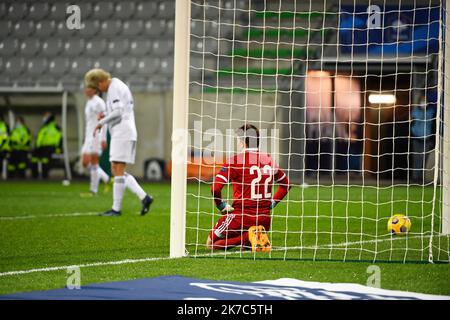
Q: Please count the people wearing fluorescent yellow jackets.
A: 3